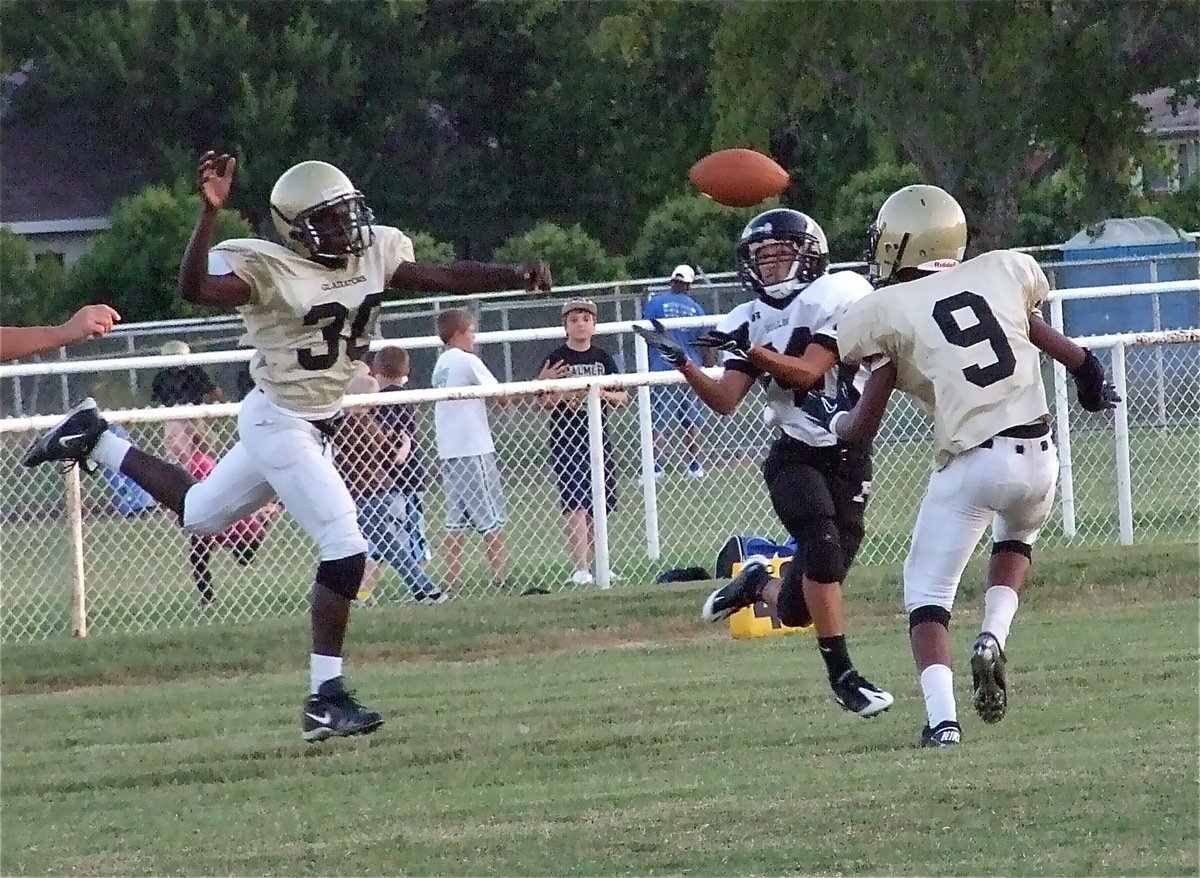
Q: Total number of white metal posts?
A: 5